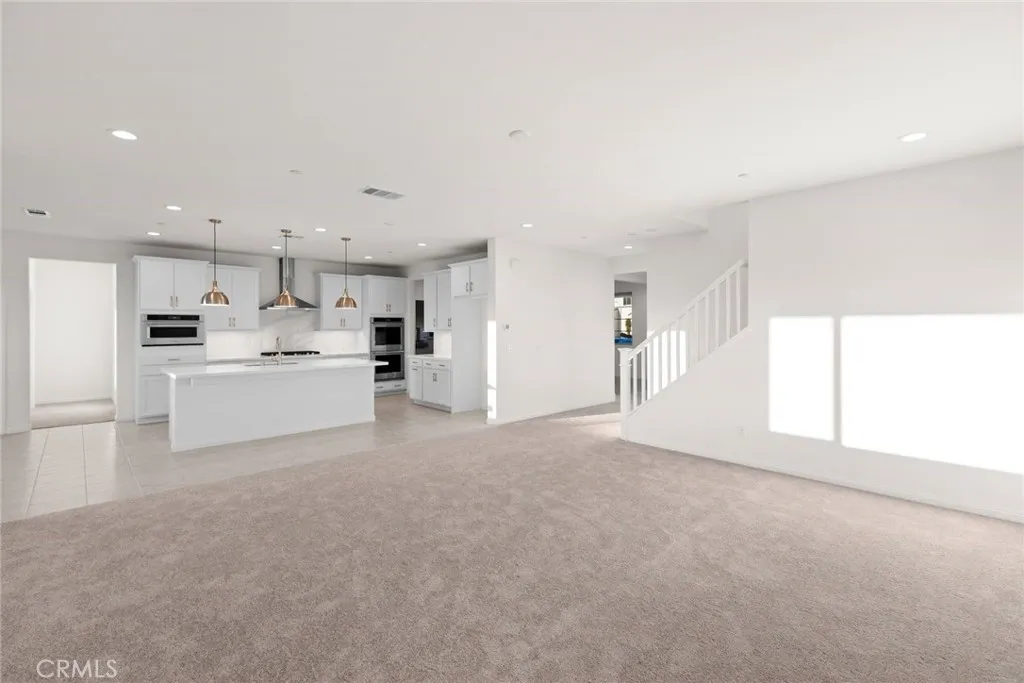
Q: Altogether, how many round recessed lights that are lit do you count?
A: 10